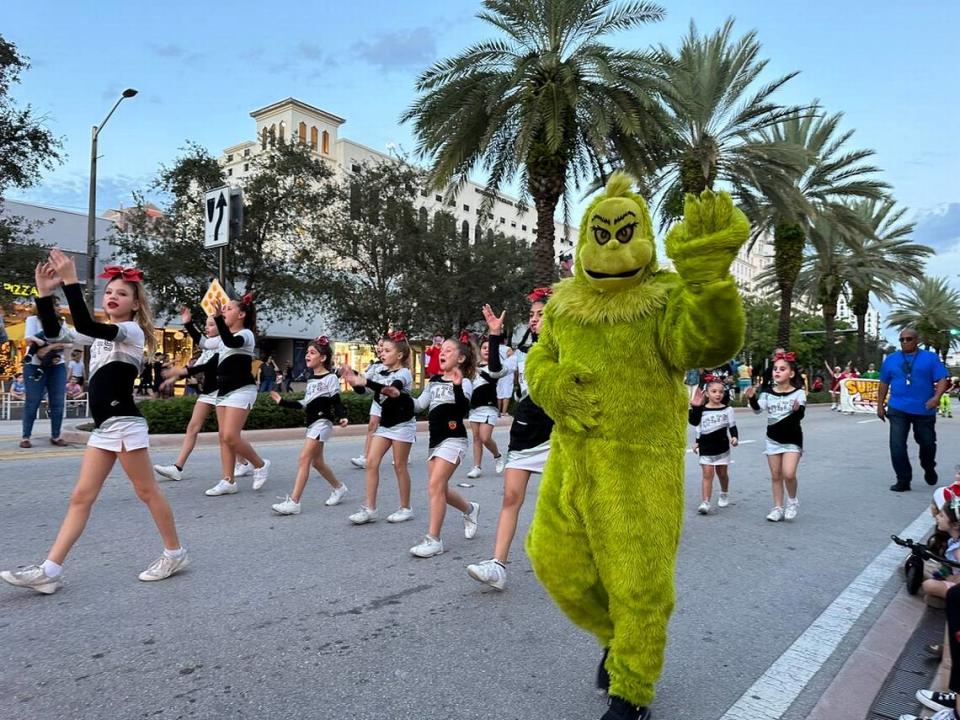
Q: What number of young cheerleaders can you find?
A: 11